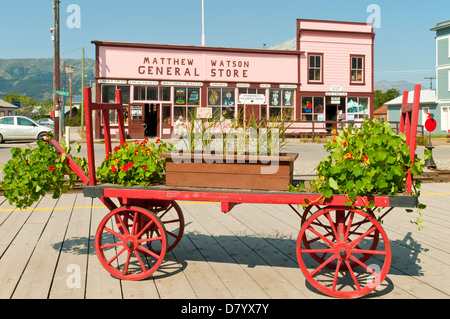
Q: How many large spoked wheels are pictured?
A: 4